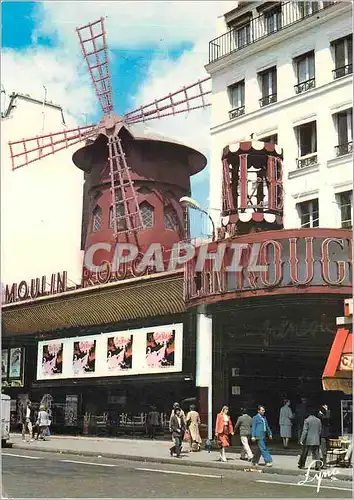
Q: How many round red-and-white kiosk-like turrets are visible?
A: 1